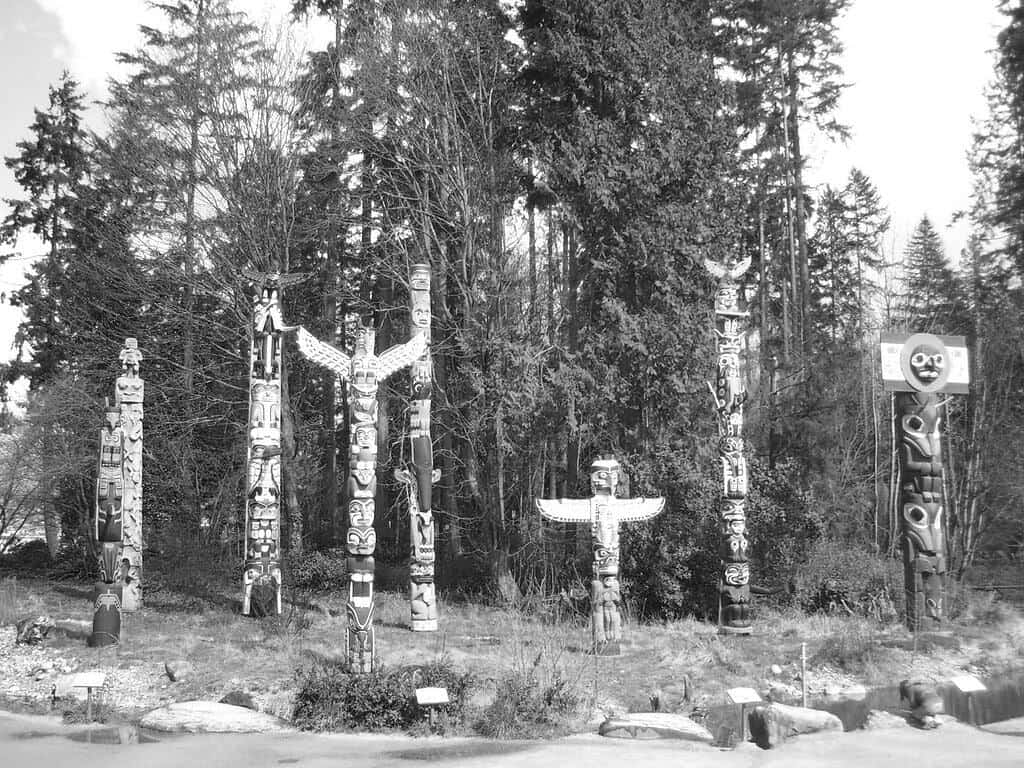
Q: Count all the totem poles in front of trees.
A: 8